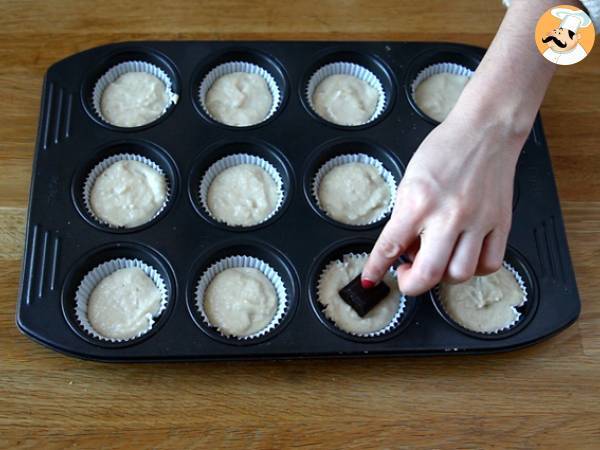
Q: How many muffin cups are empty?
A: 0